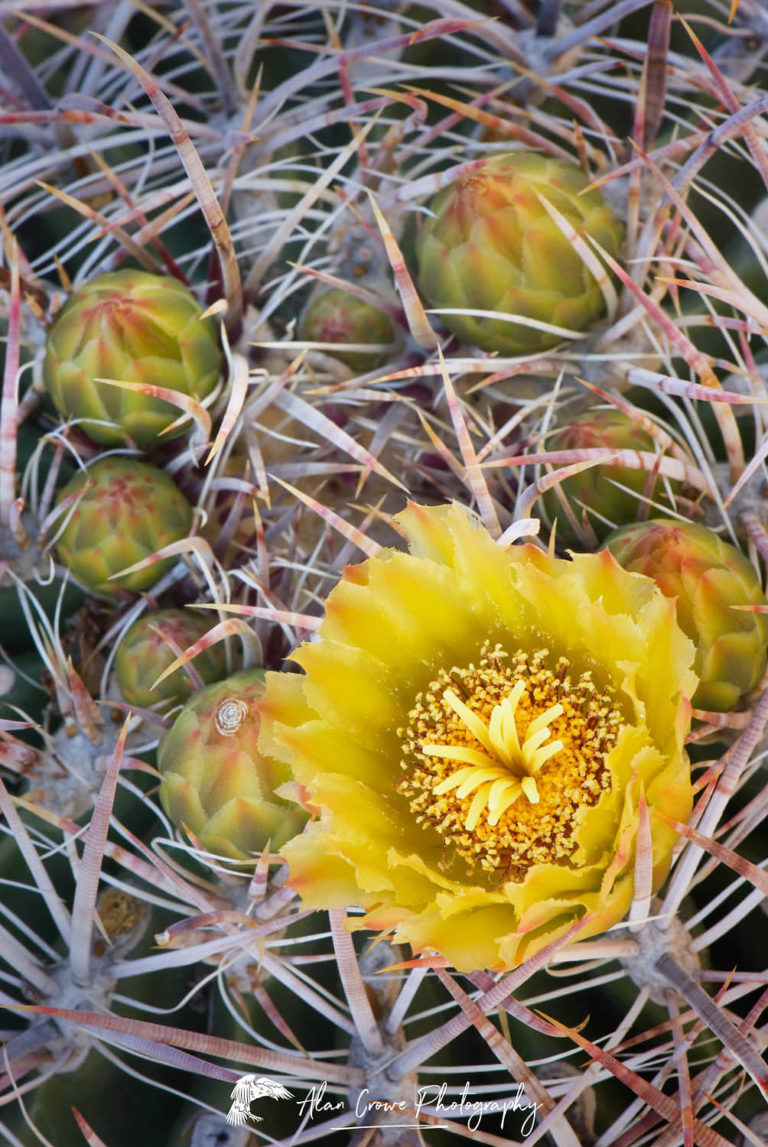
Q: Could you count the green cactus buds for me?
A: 8